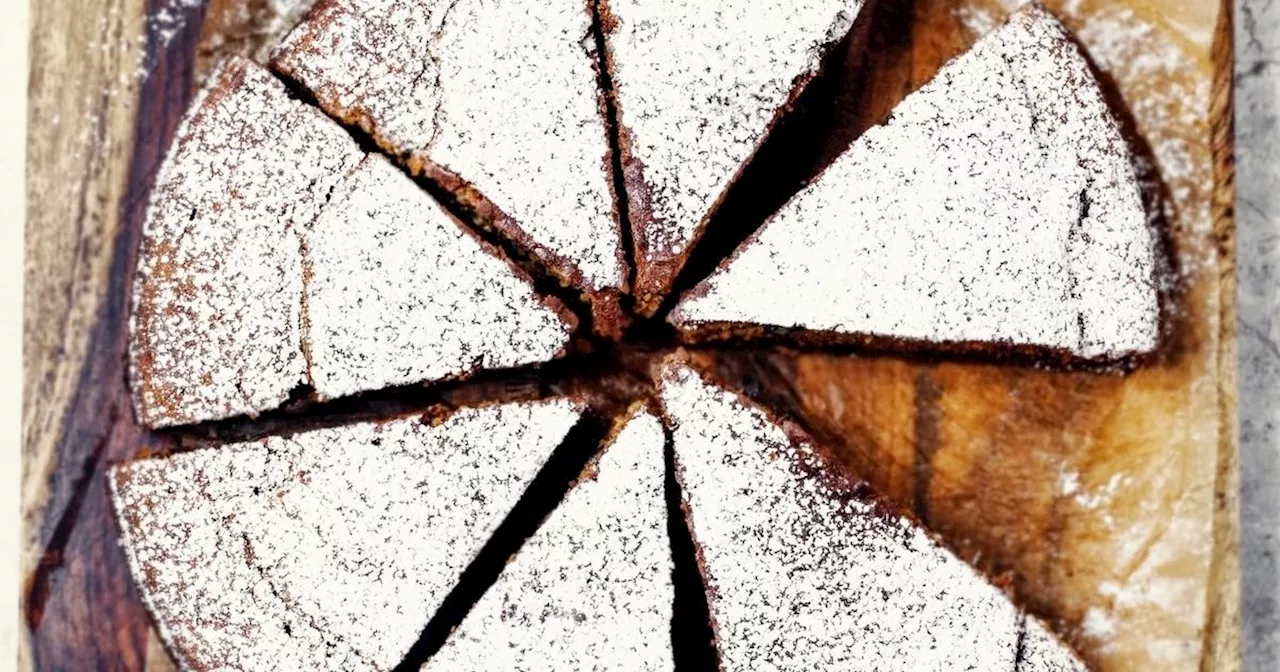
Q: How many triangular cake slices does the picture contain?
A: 7